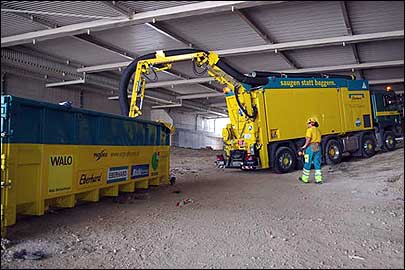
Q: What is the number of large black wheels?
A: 4